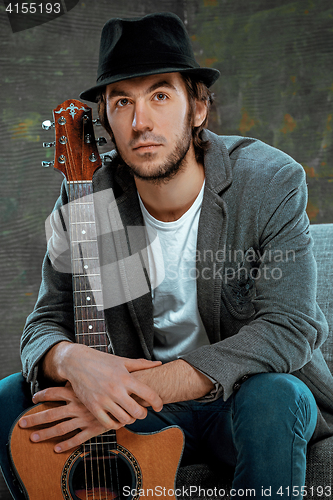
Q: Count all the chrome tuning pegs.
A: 6